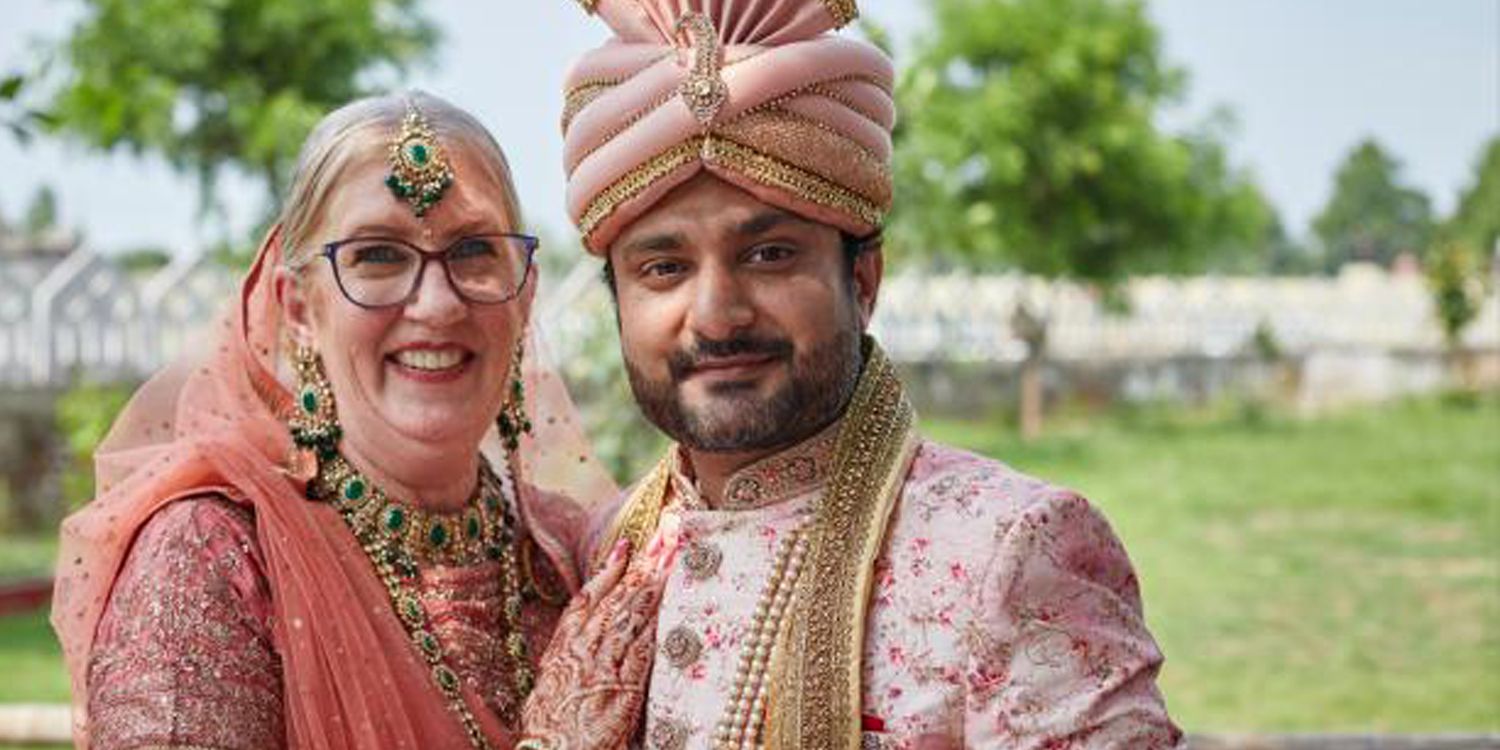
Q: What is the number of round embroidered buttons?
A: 3